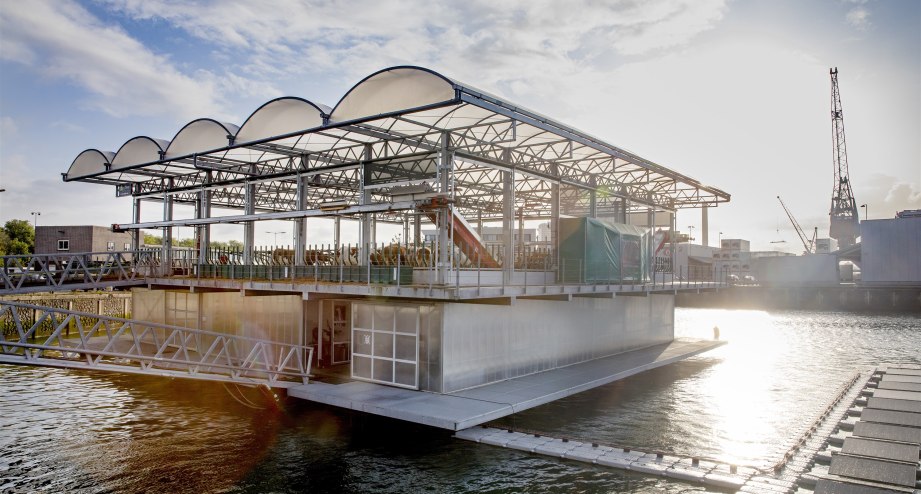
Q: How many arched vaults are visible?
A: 5